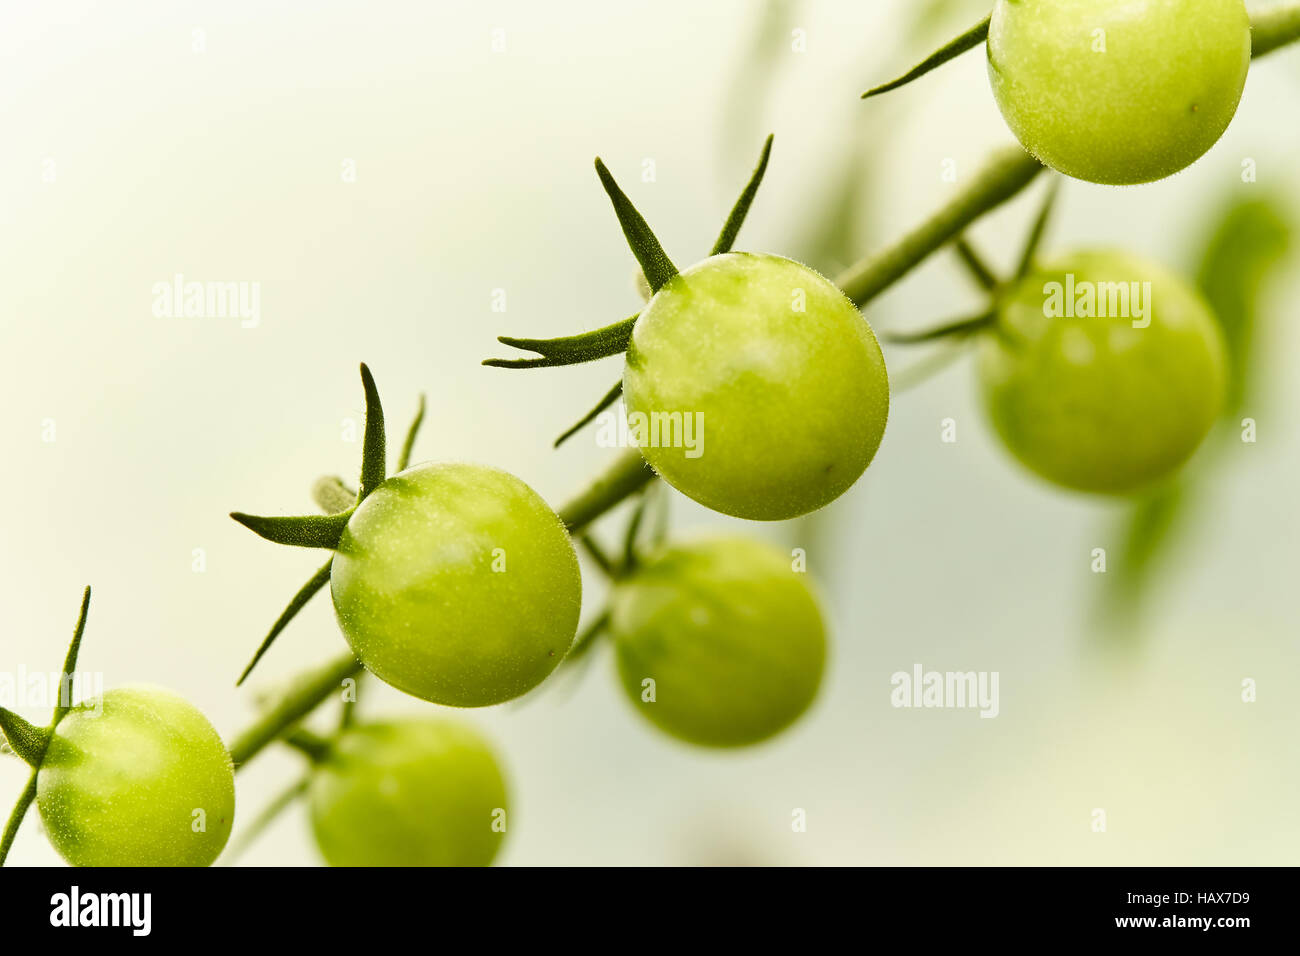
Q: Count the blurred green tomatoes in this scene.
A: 3